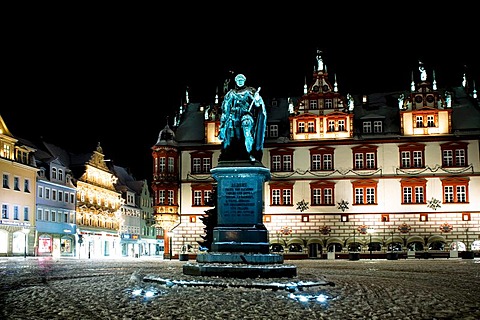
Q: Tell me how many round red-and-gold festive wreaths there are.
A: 5